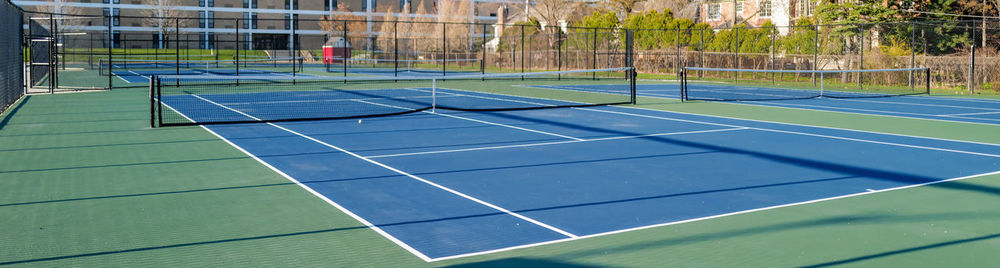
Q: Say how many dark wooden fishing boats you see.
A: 0